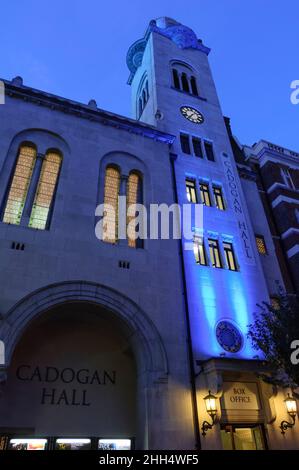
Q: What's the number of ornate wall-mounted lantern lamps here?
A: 2